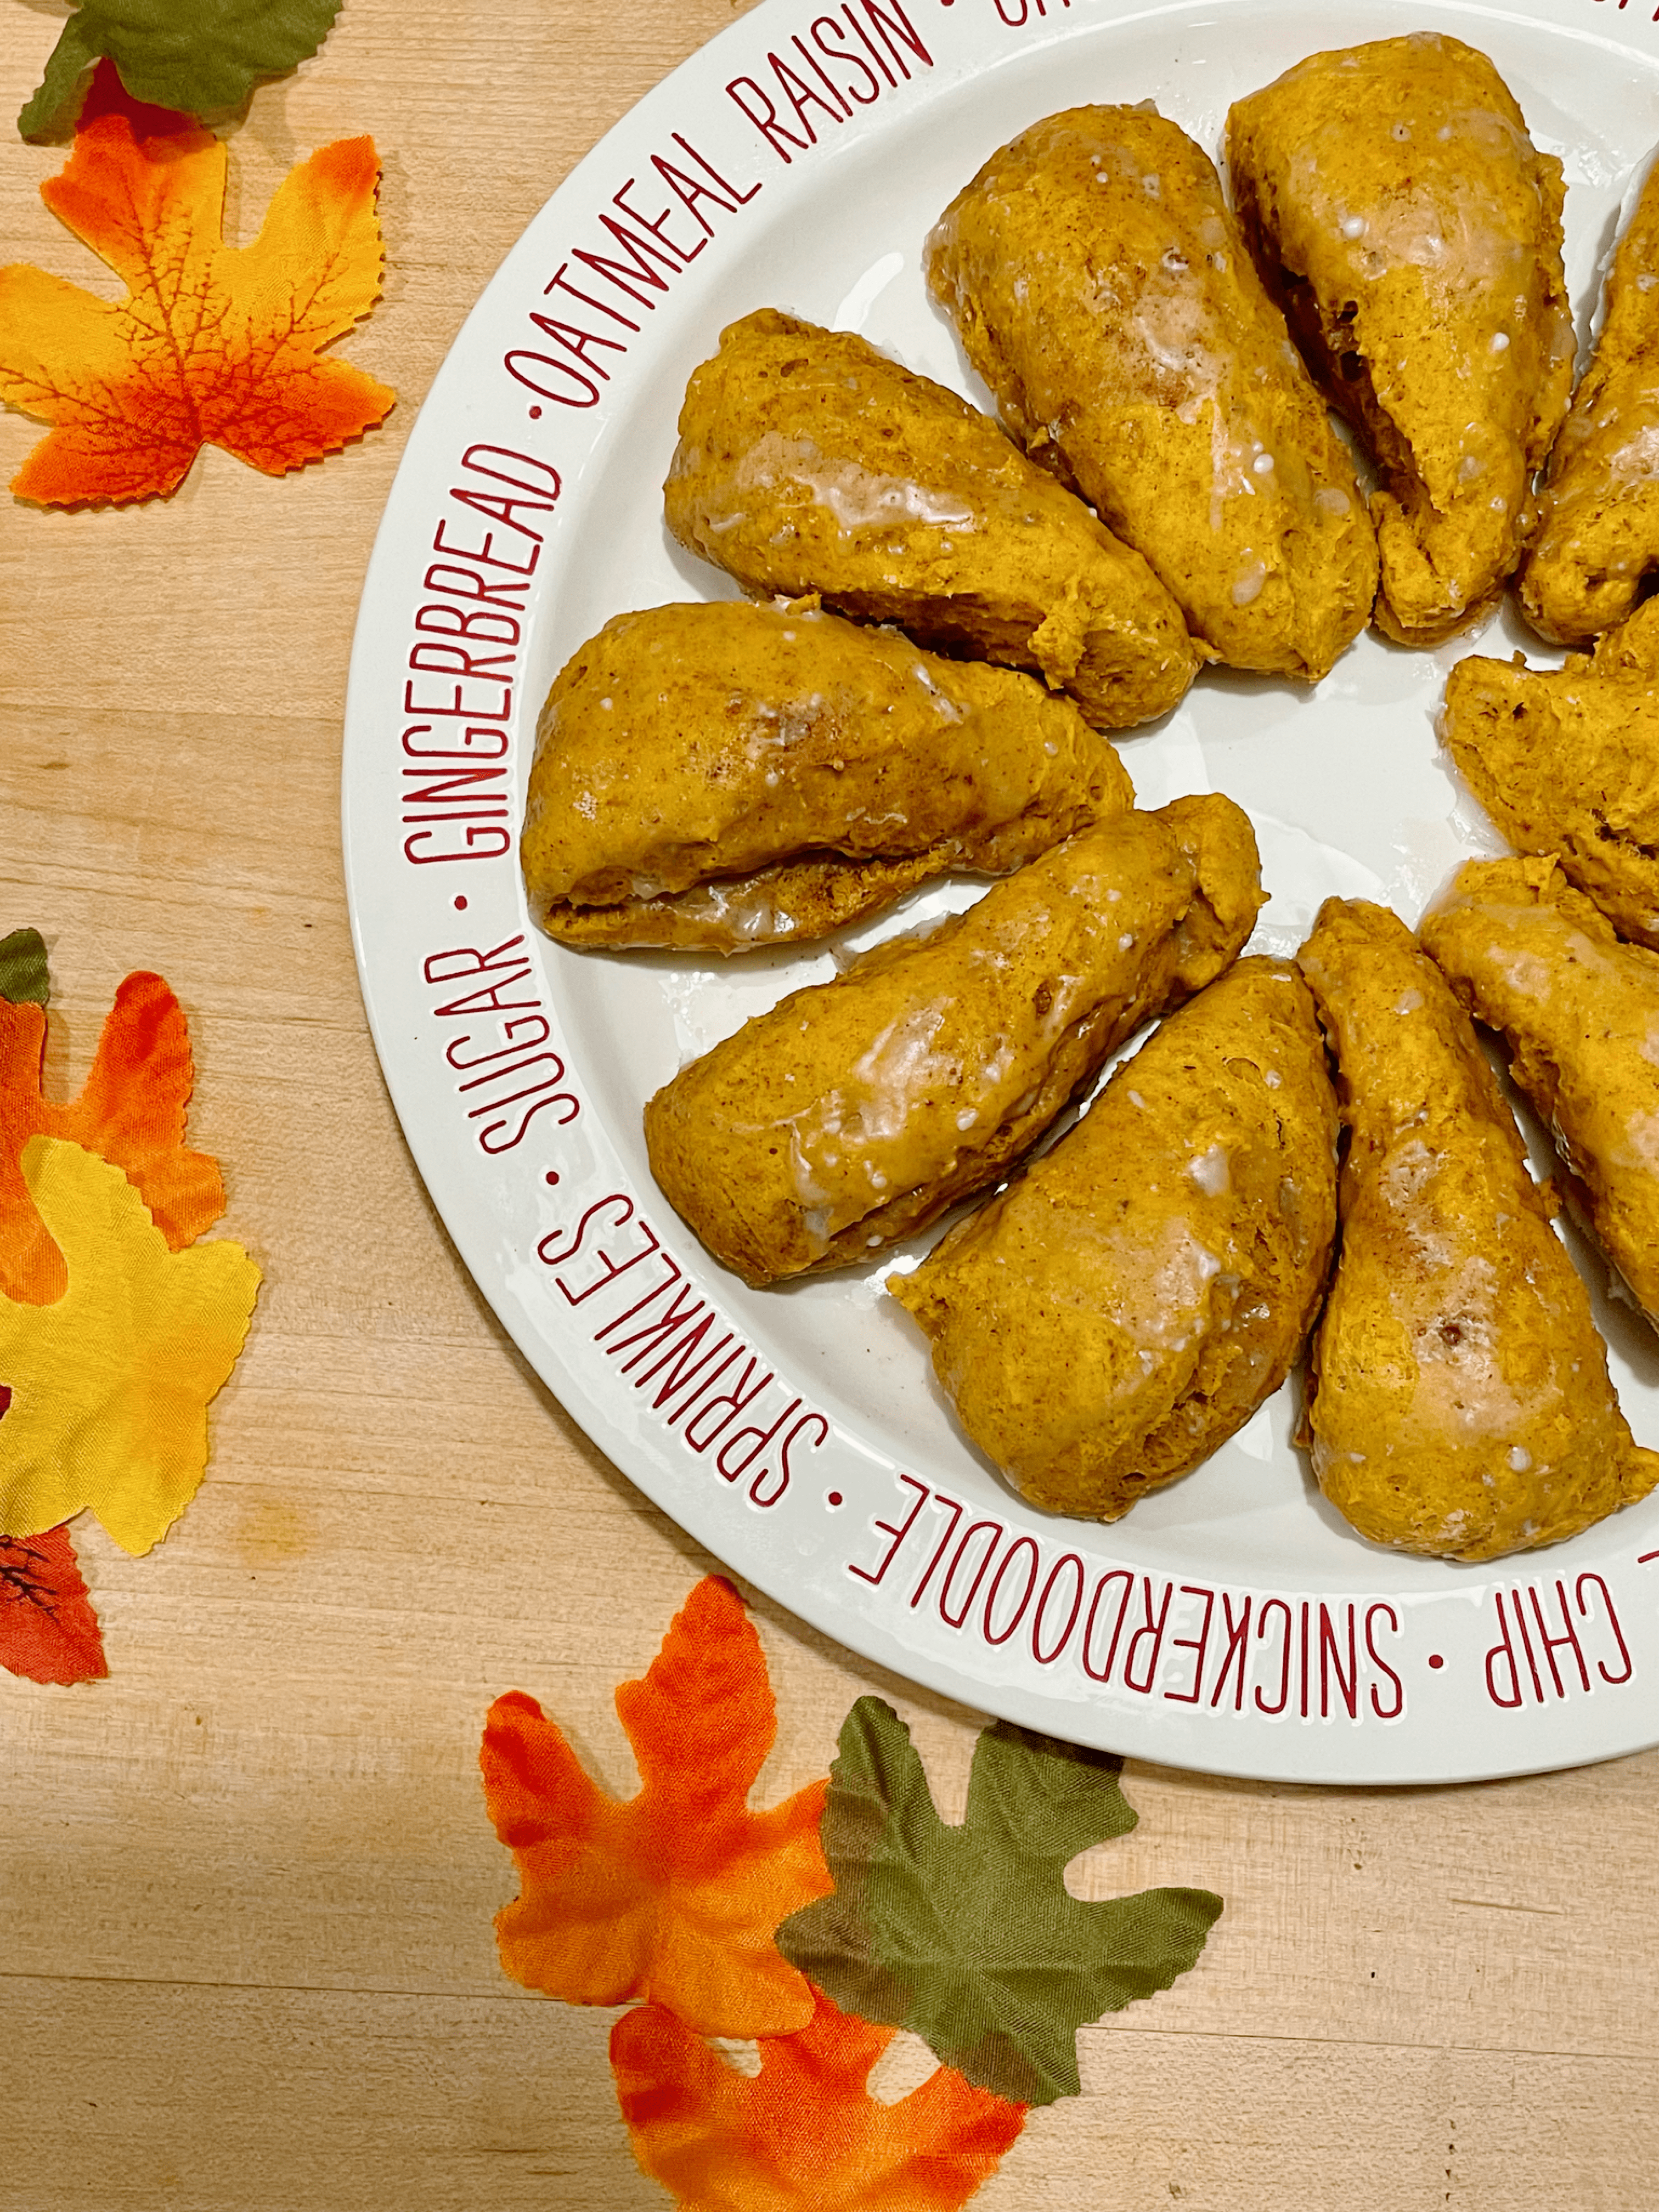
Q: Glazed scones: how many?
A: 10